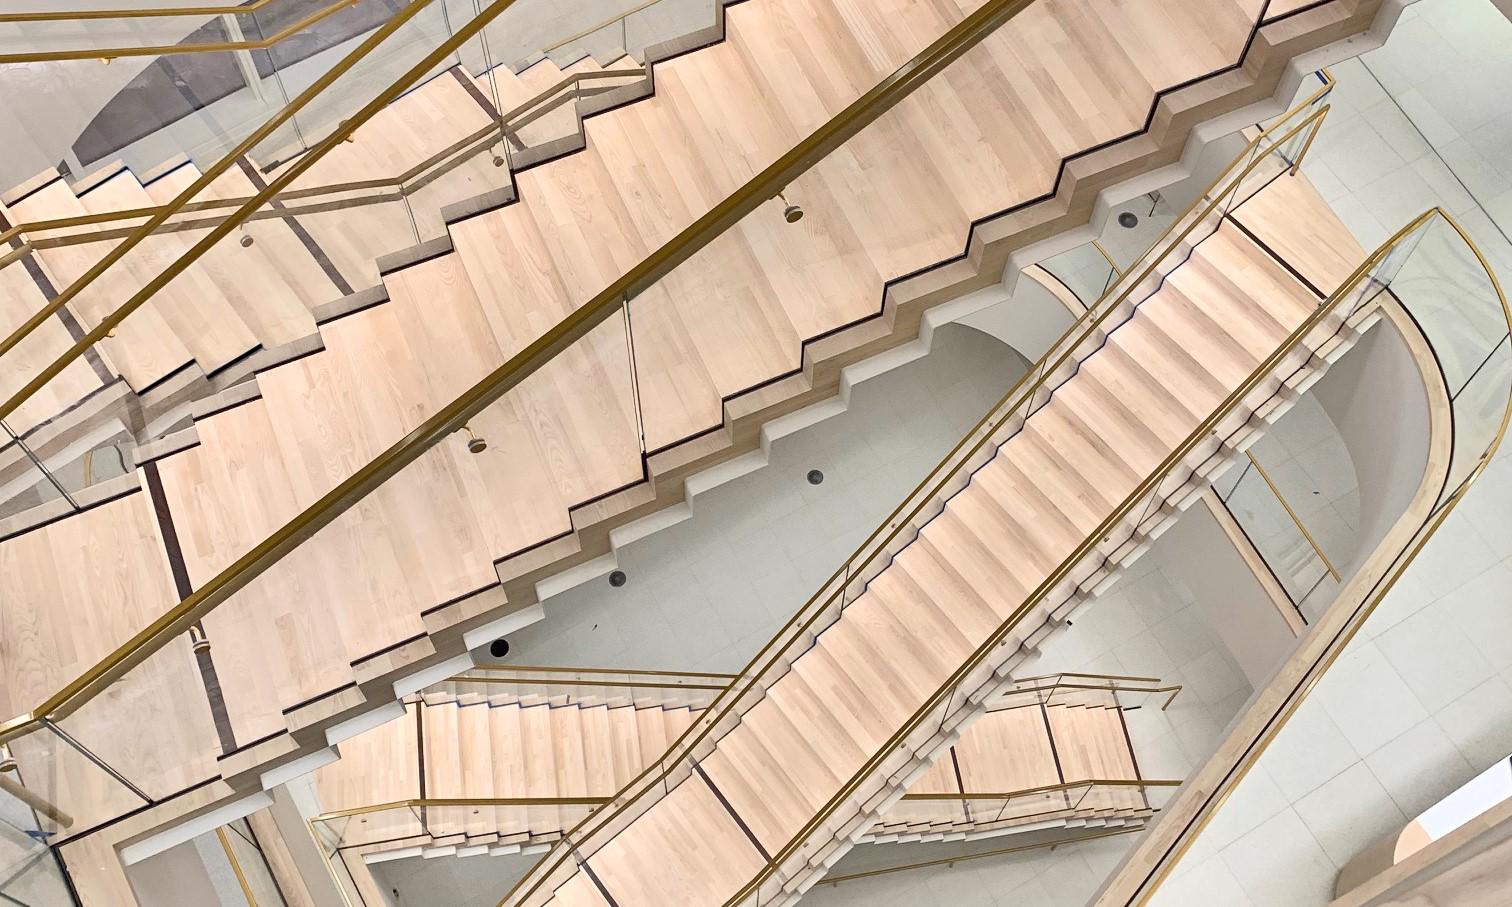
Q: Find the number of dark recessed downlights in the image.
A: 4